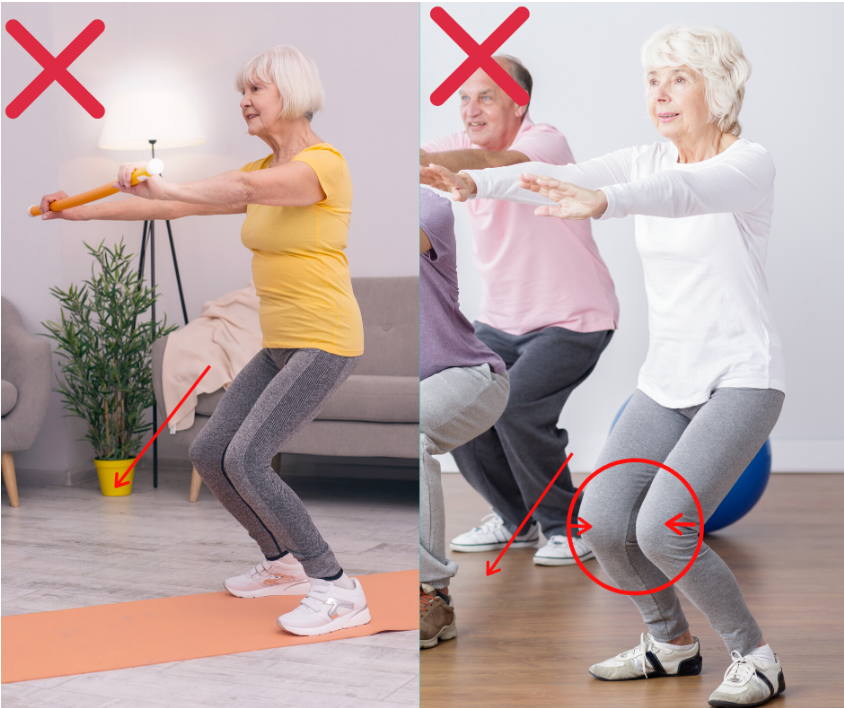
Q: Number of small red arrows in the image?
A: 2